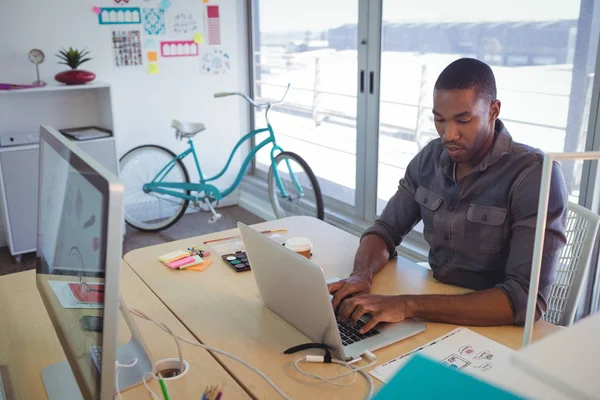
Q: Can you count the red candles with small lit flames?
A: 0